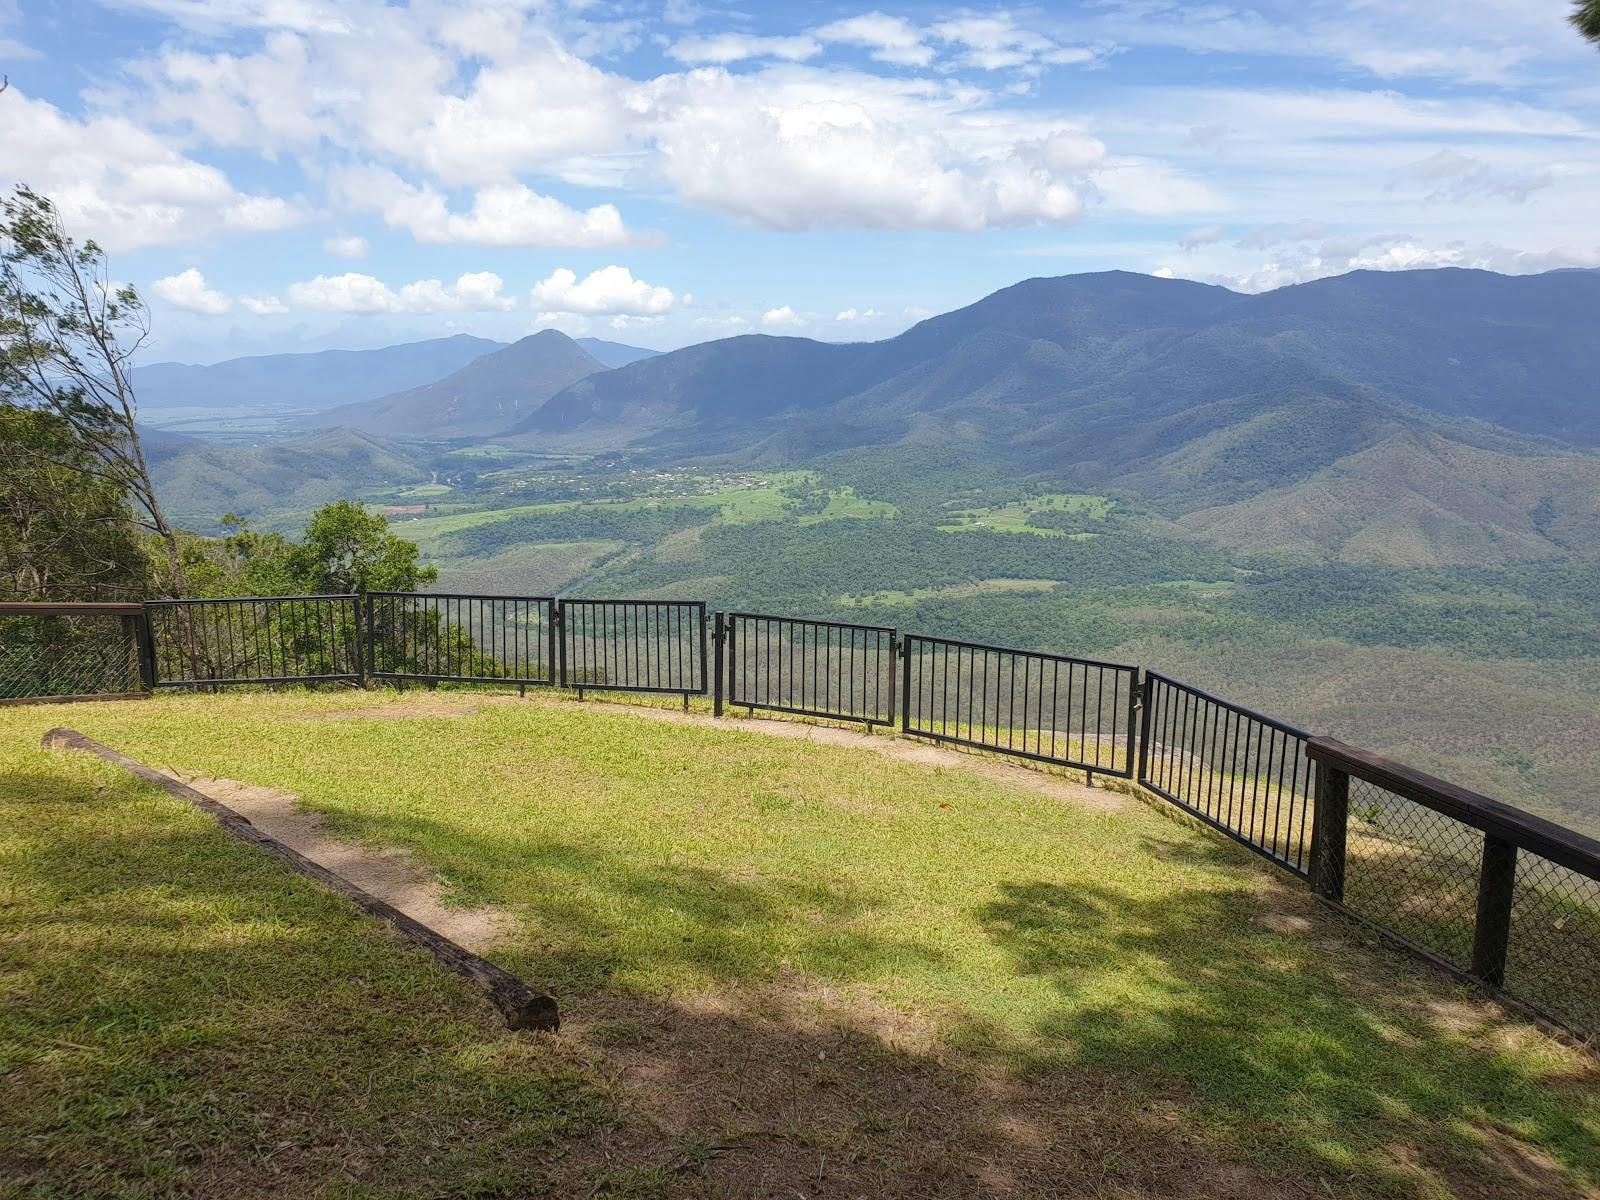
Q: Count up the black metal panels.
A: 6